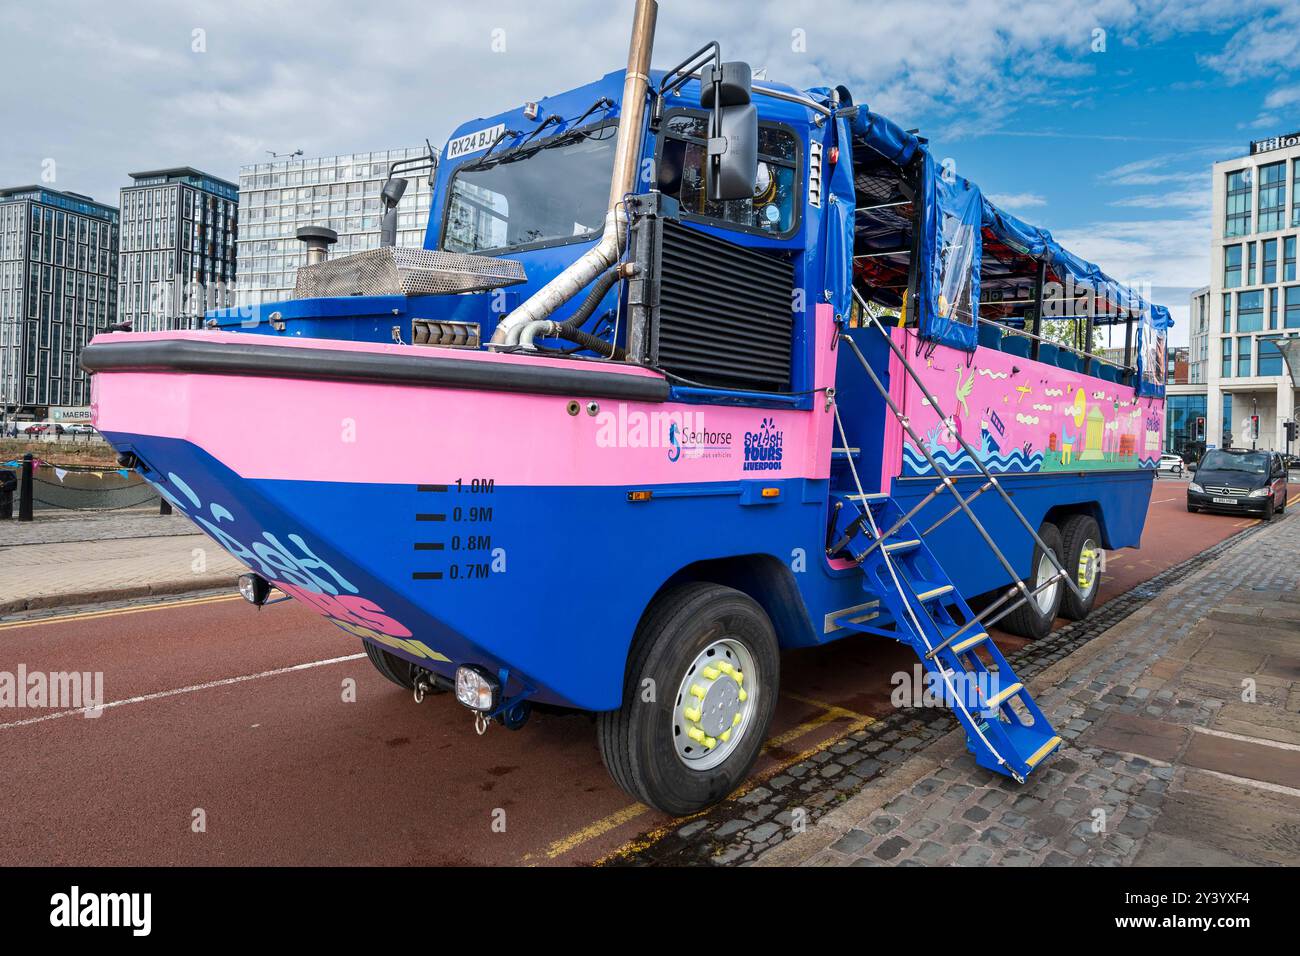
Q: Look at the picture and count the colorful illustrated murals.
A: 1